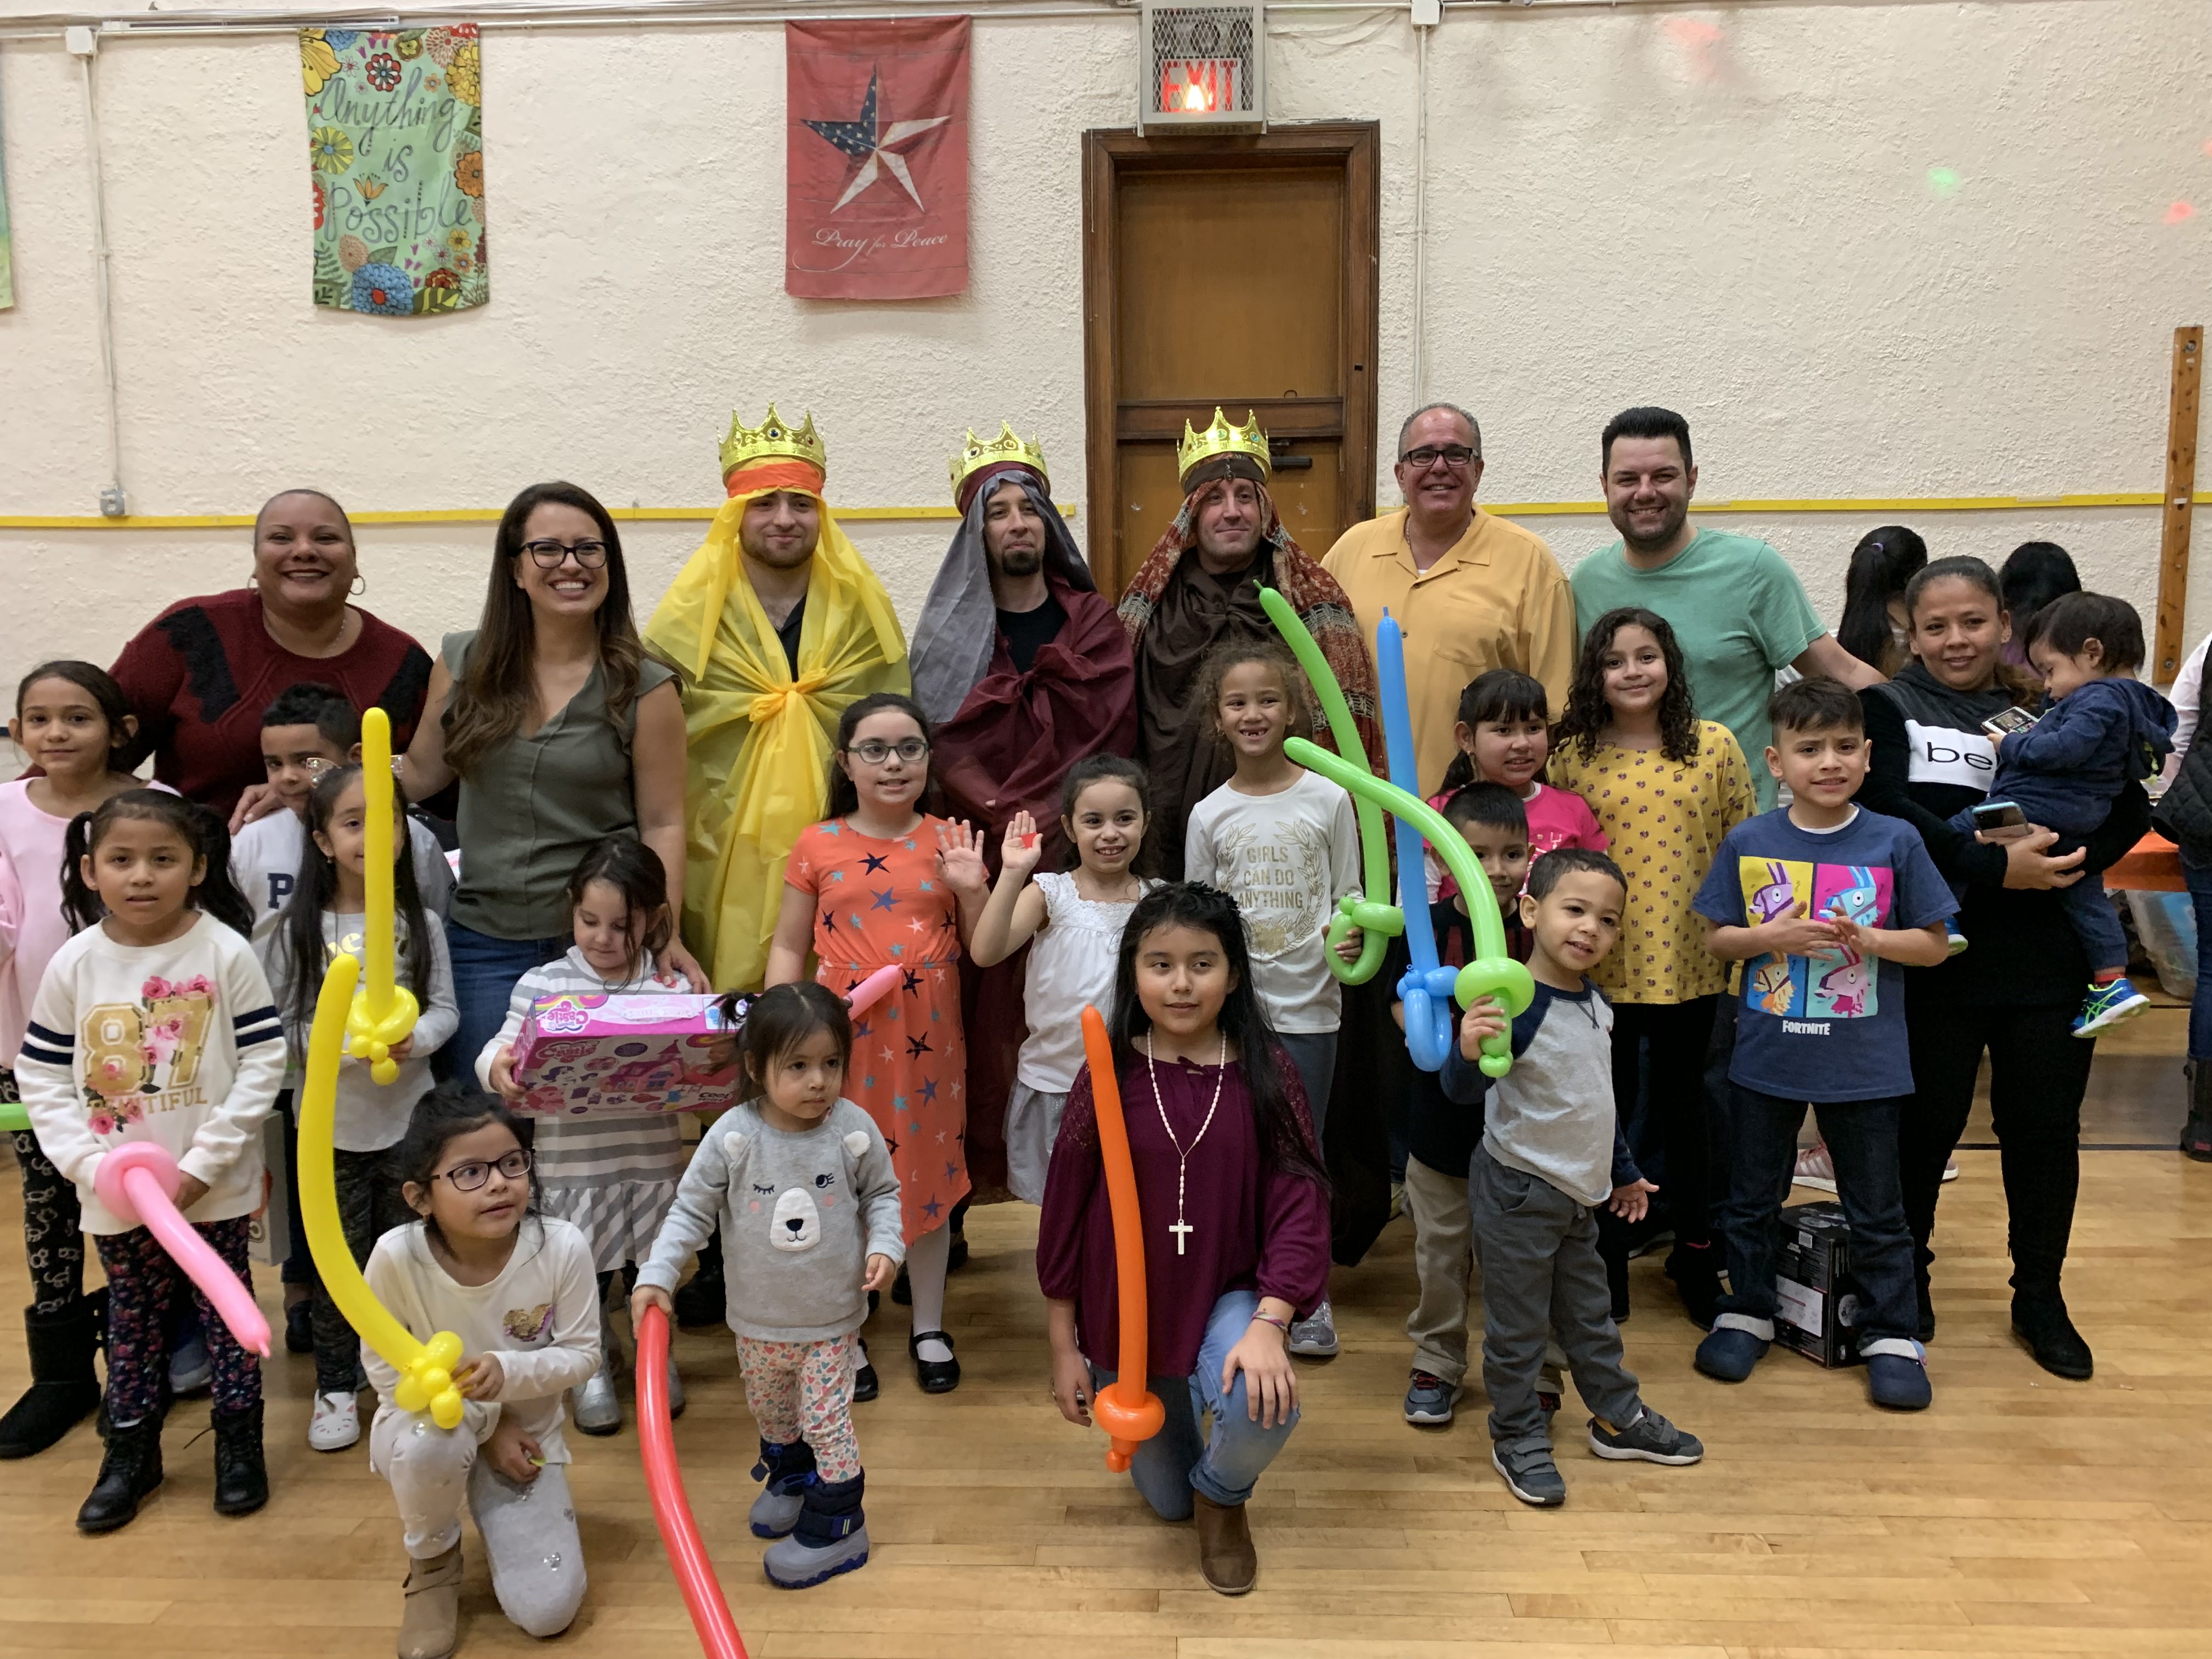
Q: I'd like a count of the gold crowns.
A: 3